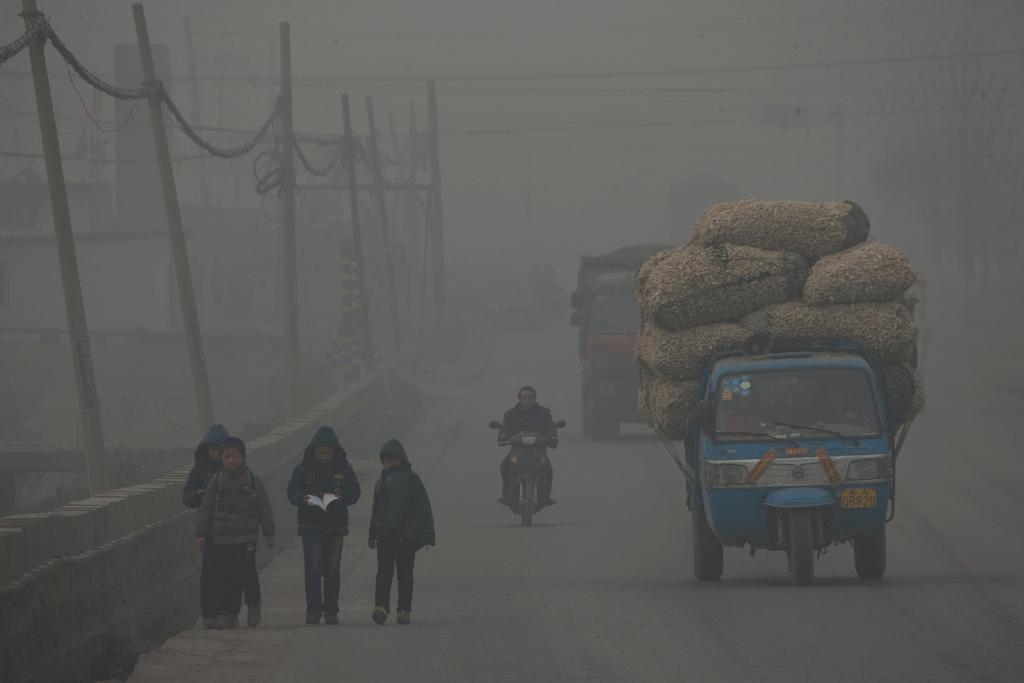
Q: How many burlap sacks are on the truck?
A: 7